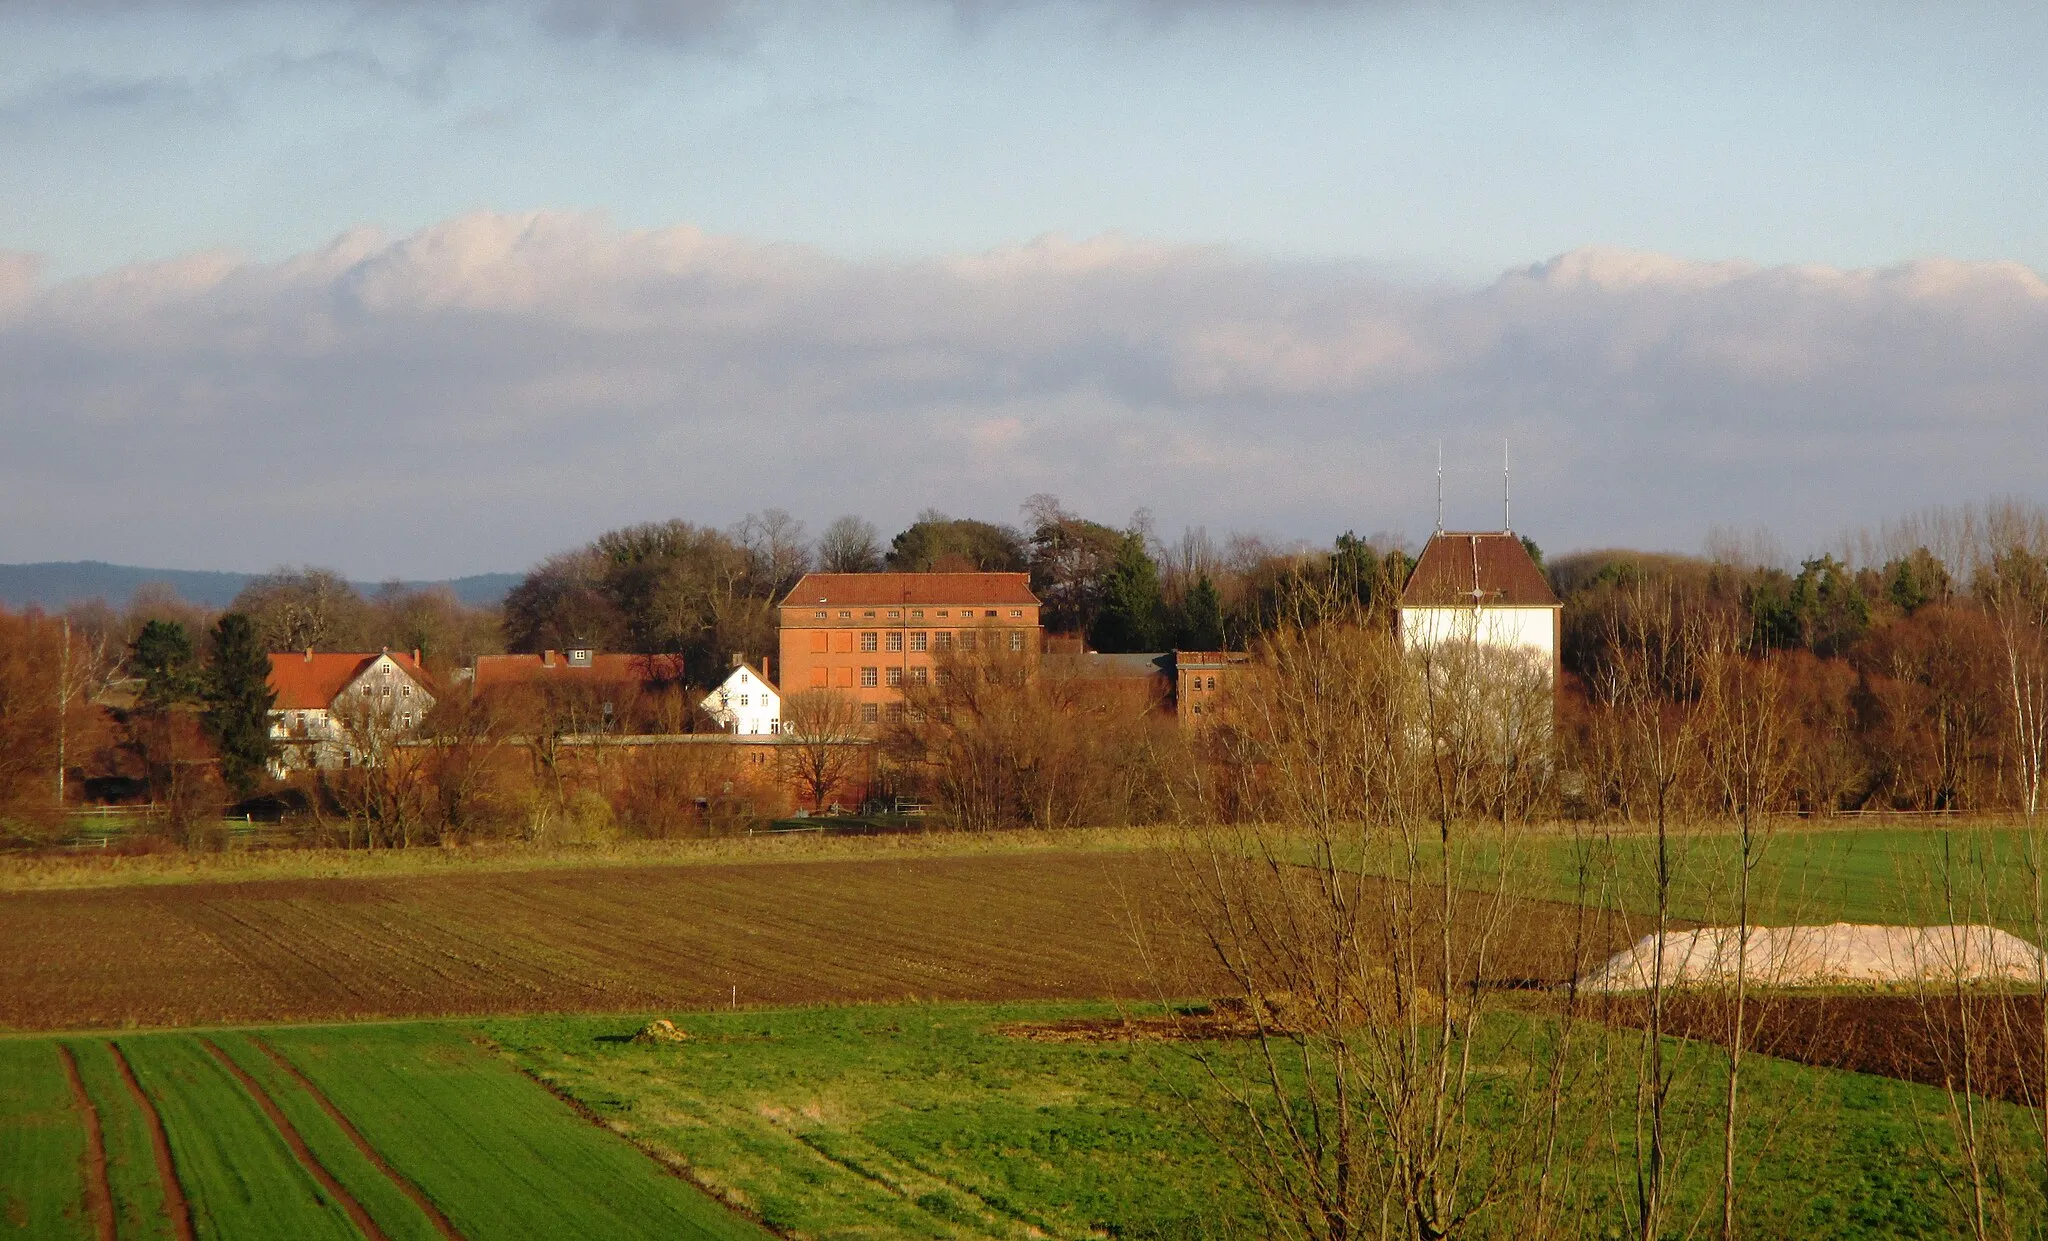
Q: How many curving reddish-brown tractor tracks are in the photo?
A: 4